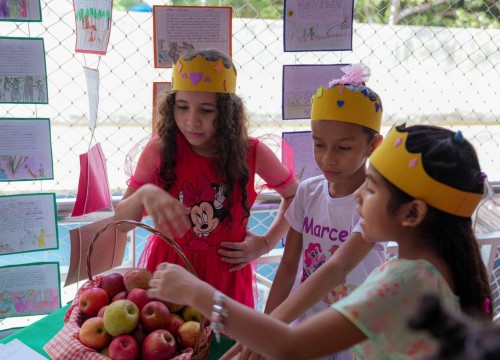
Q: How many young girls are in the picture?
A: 3